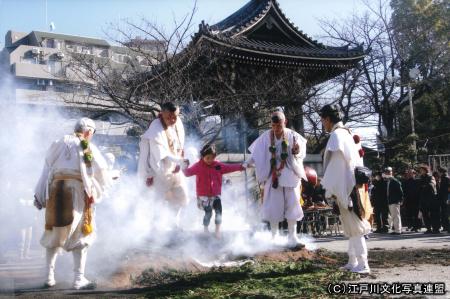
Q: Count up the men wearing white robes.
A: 4